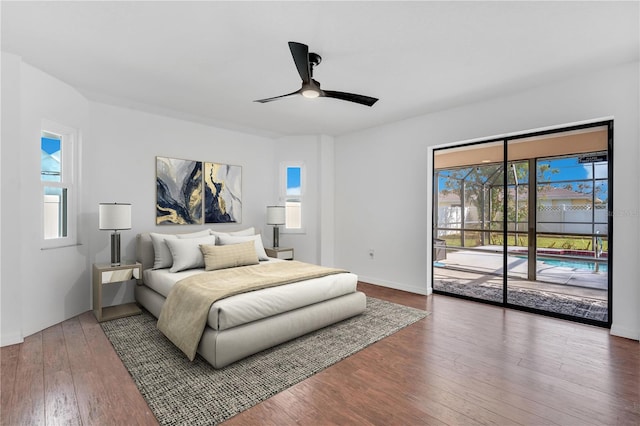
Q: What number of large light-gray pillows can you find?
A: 4